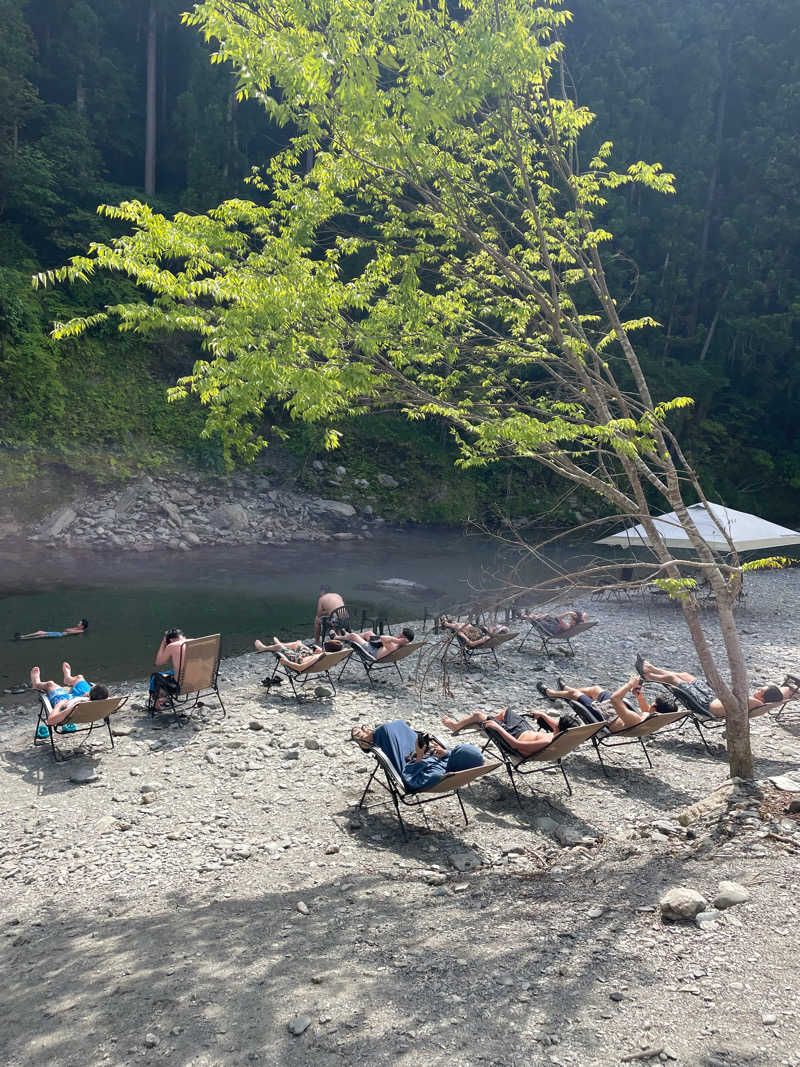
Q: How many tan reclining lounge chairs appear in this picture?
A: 10